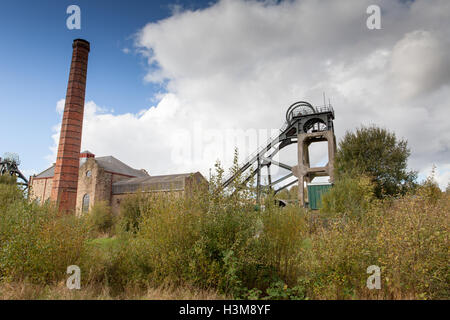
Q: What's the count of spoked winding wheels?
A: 2